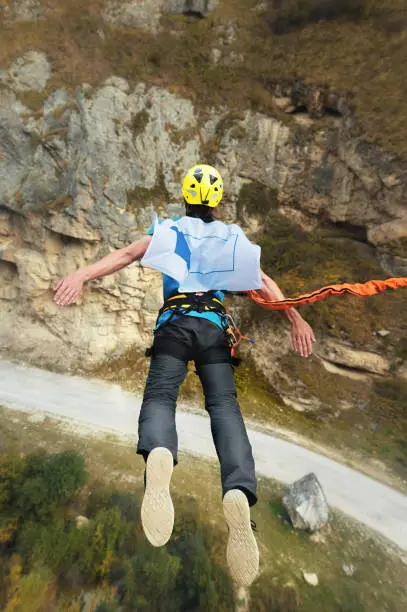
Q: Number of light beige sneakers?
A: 2